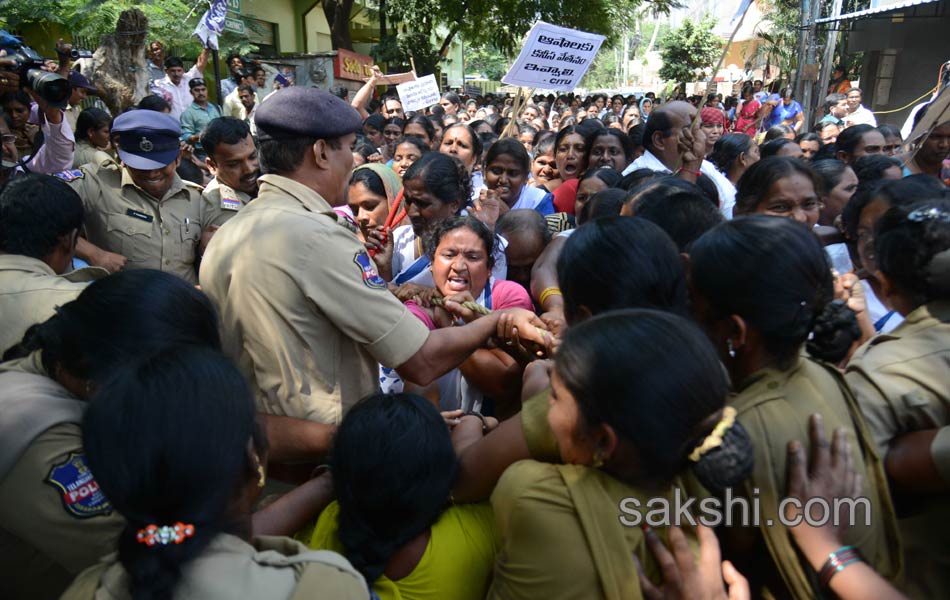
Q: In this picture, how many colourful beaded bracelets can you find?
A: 1